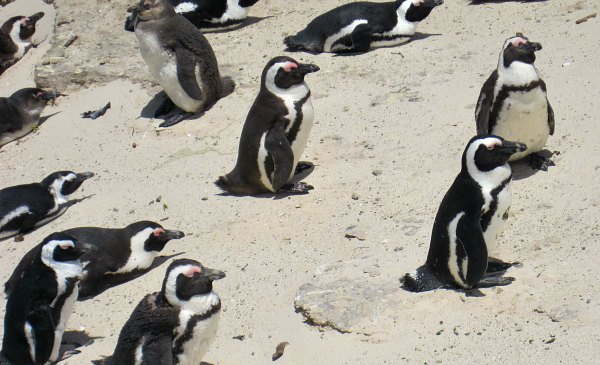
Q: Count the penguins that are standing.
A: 6